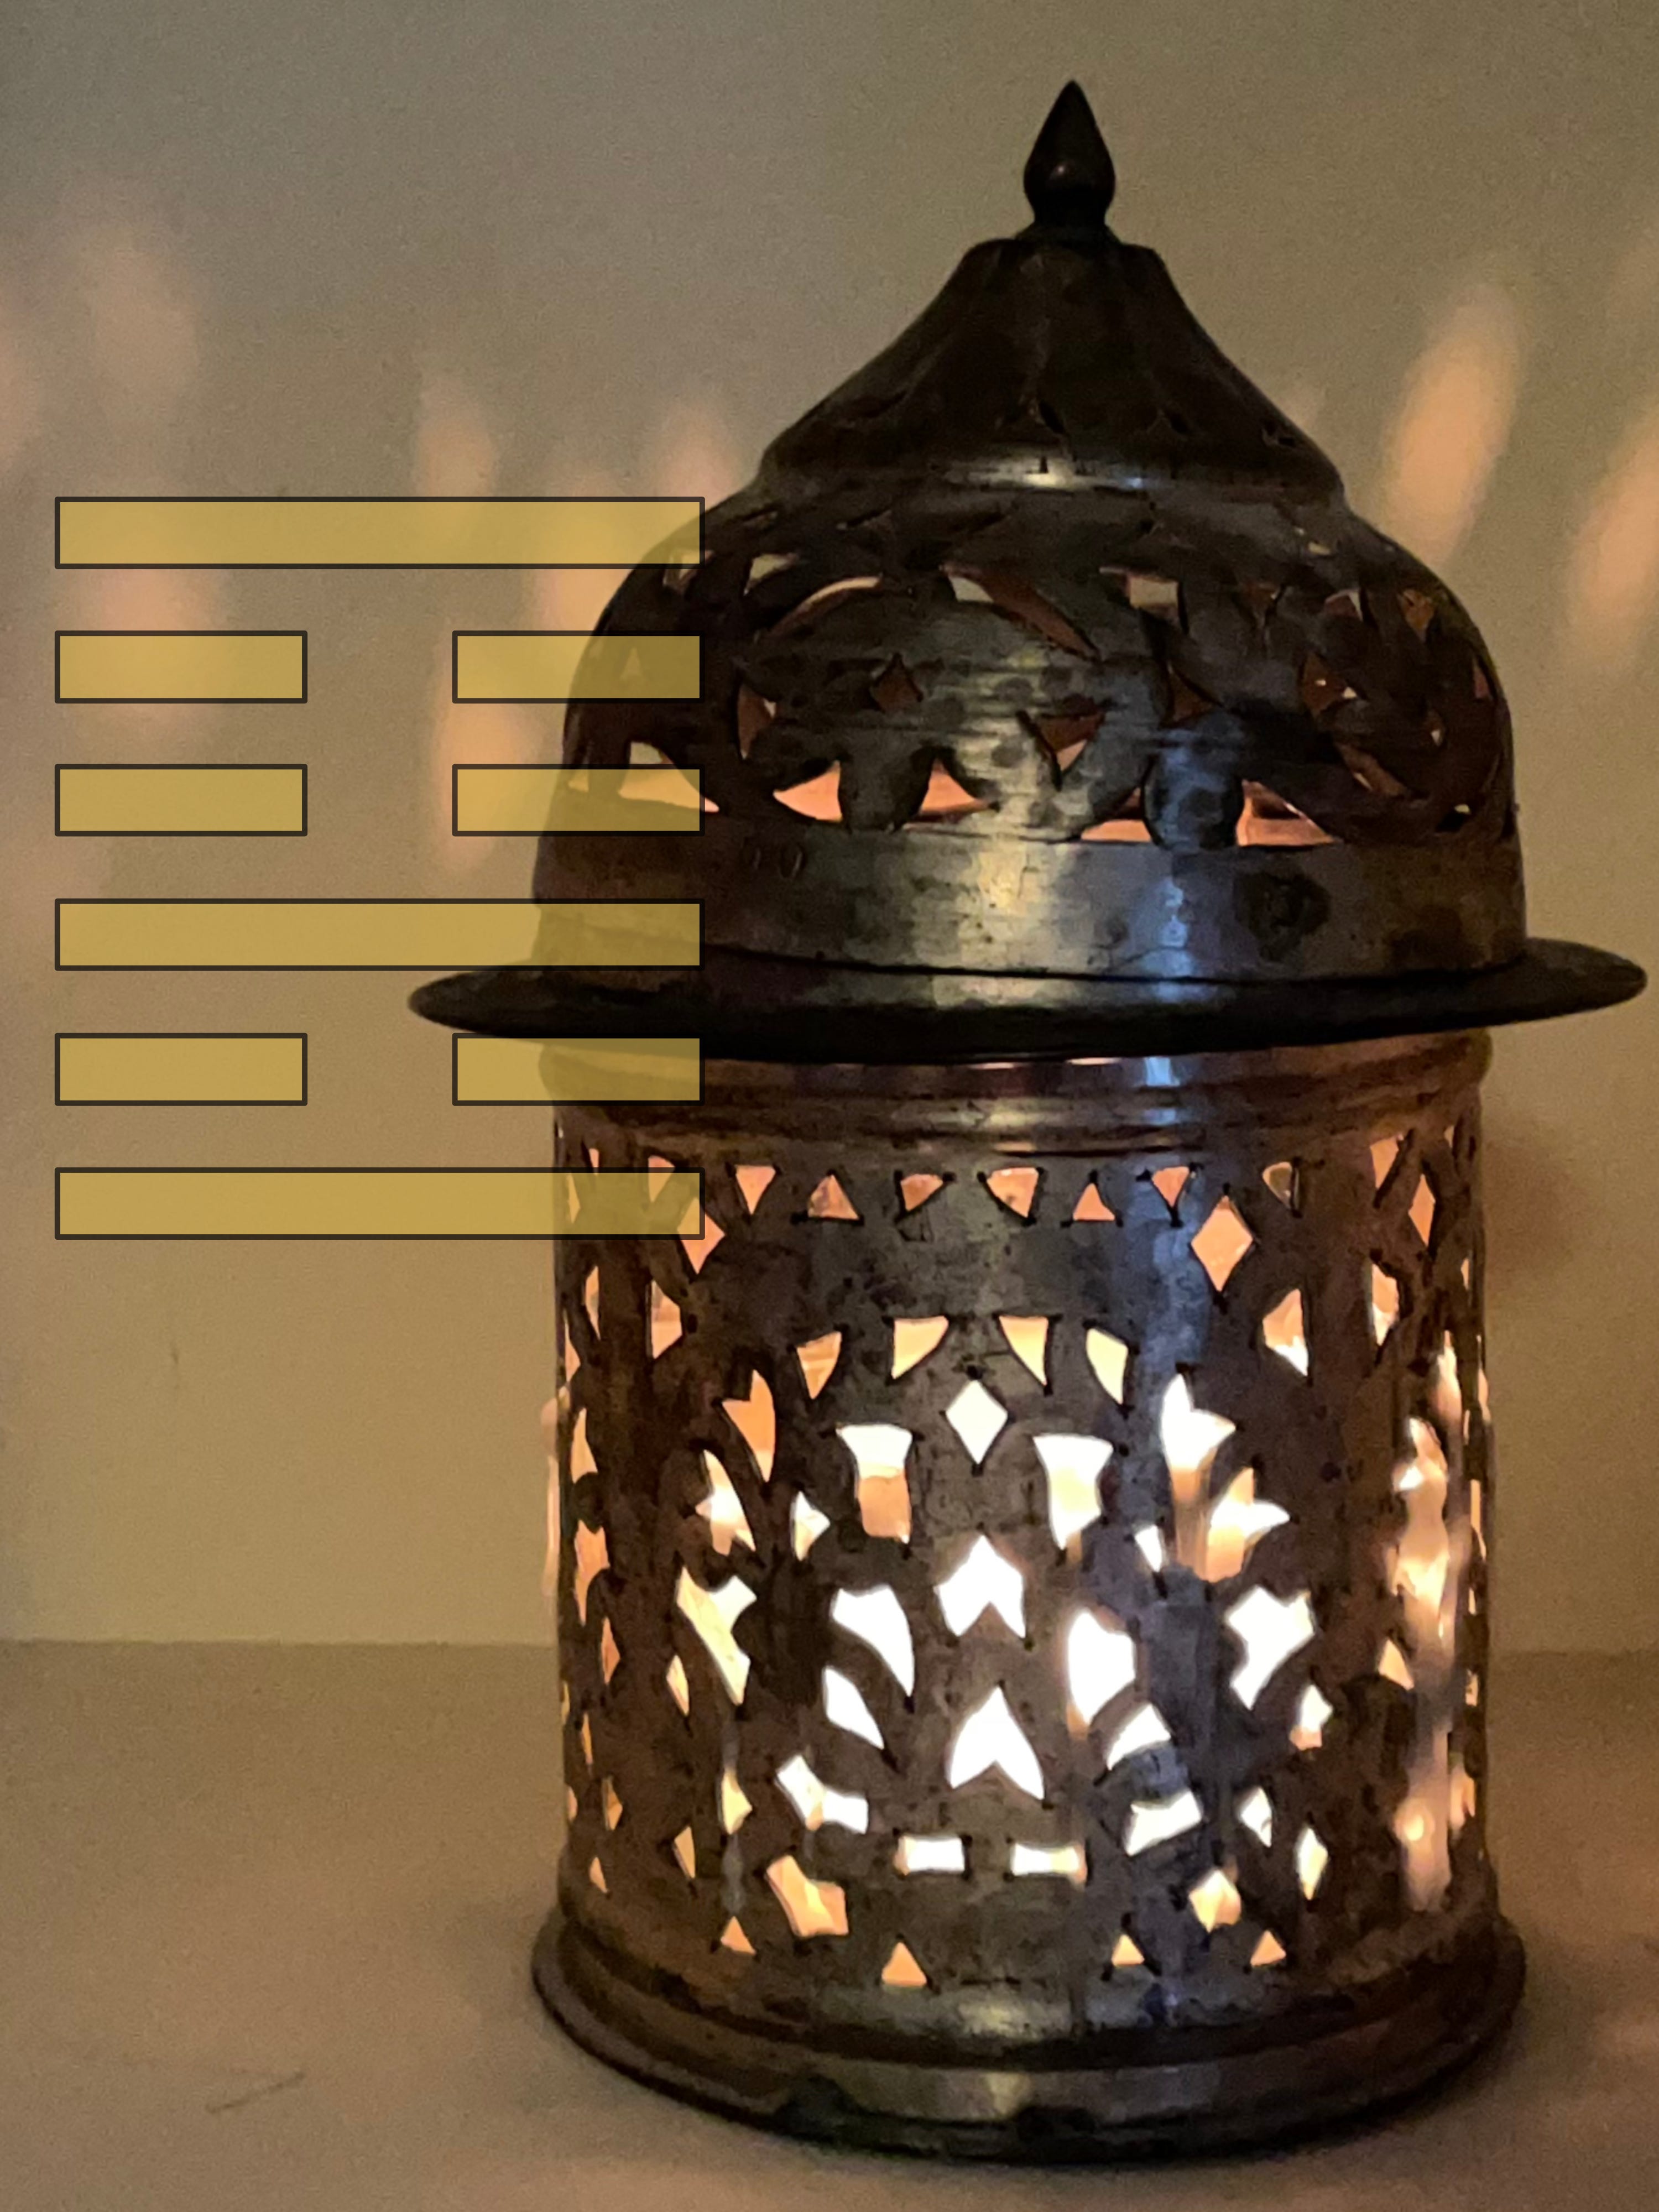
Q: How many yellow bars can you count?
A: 9